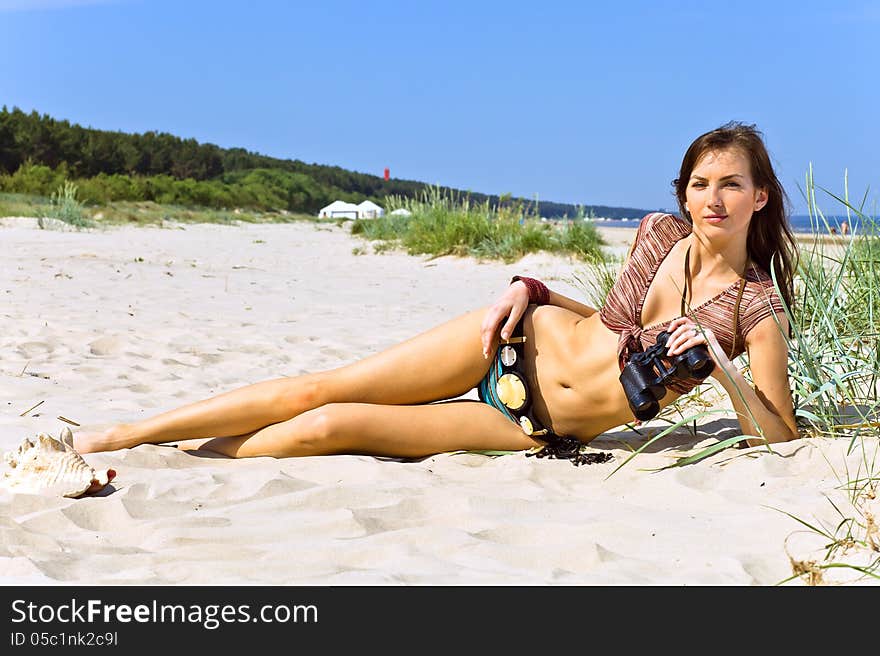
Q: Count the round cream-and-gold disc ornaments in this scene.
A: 3